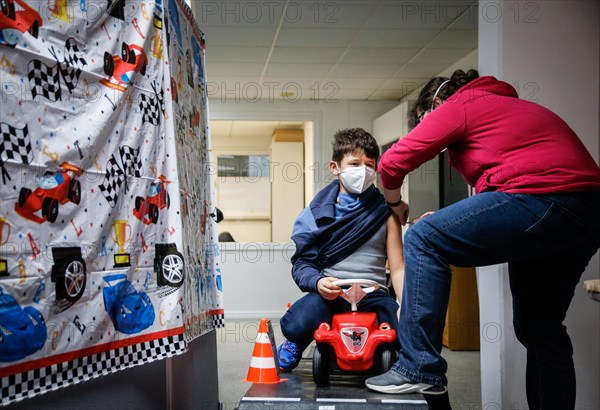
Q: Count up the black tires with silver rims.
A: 2